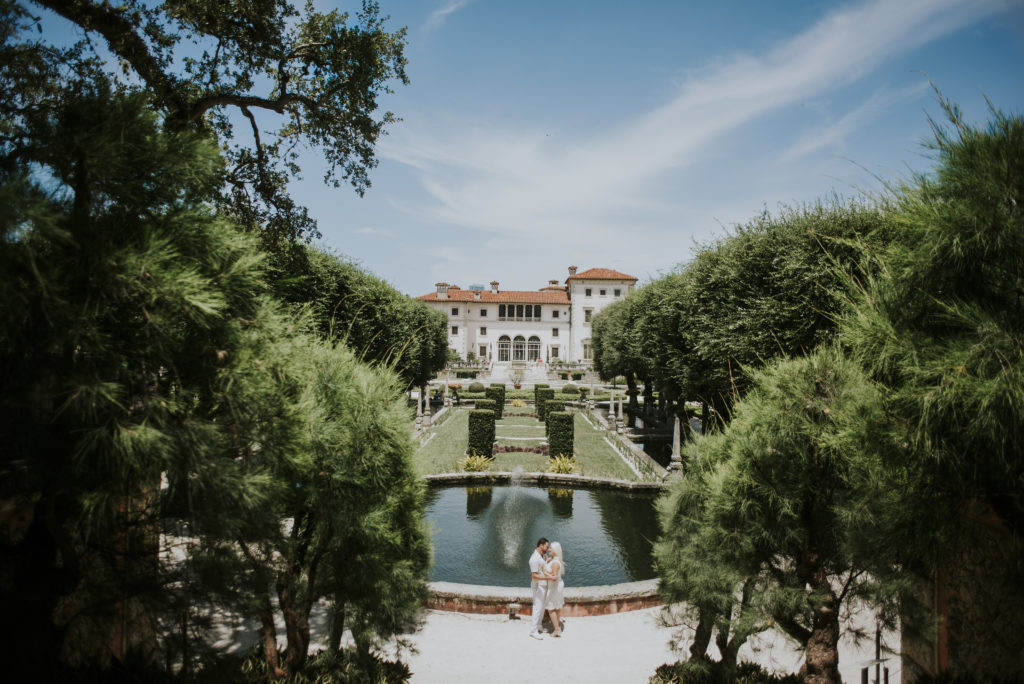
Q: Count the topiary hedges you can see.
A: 8